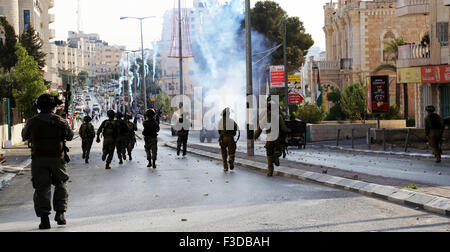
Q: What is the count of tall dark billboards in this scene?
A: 1